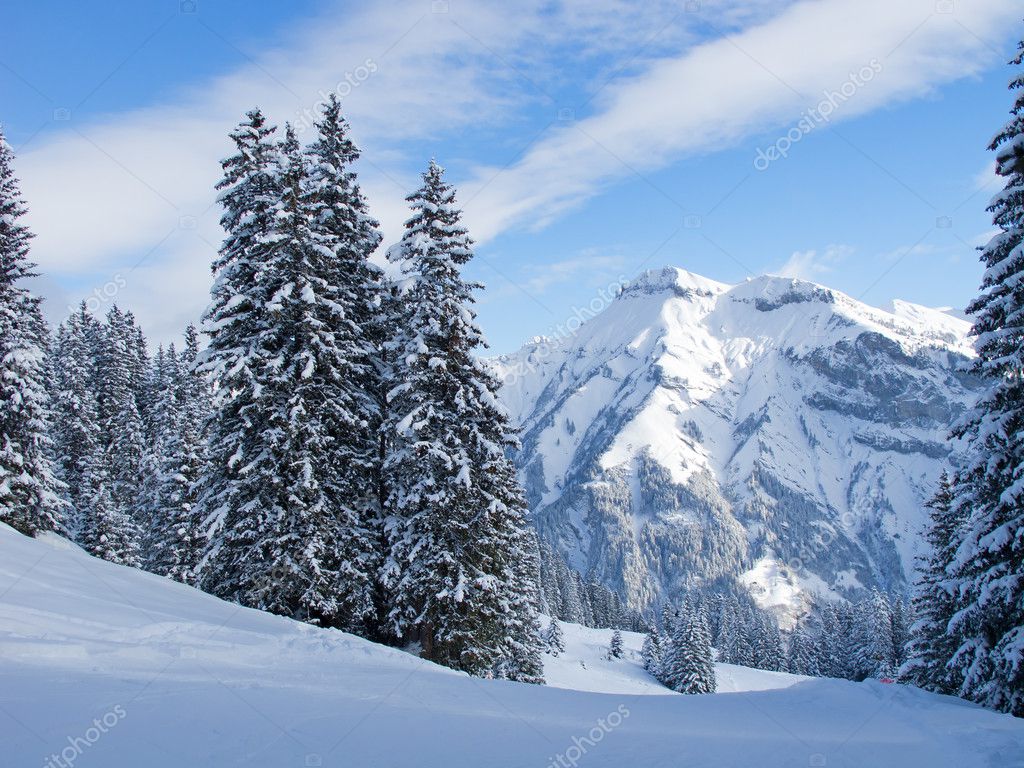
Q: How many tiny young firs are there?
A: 2